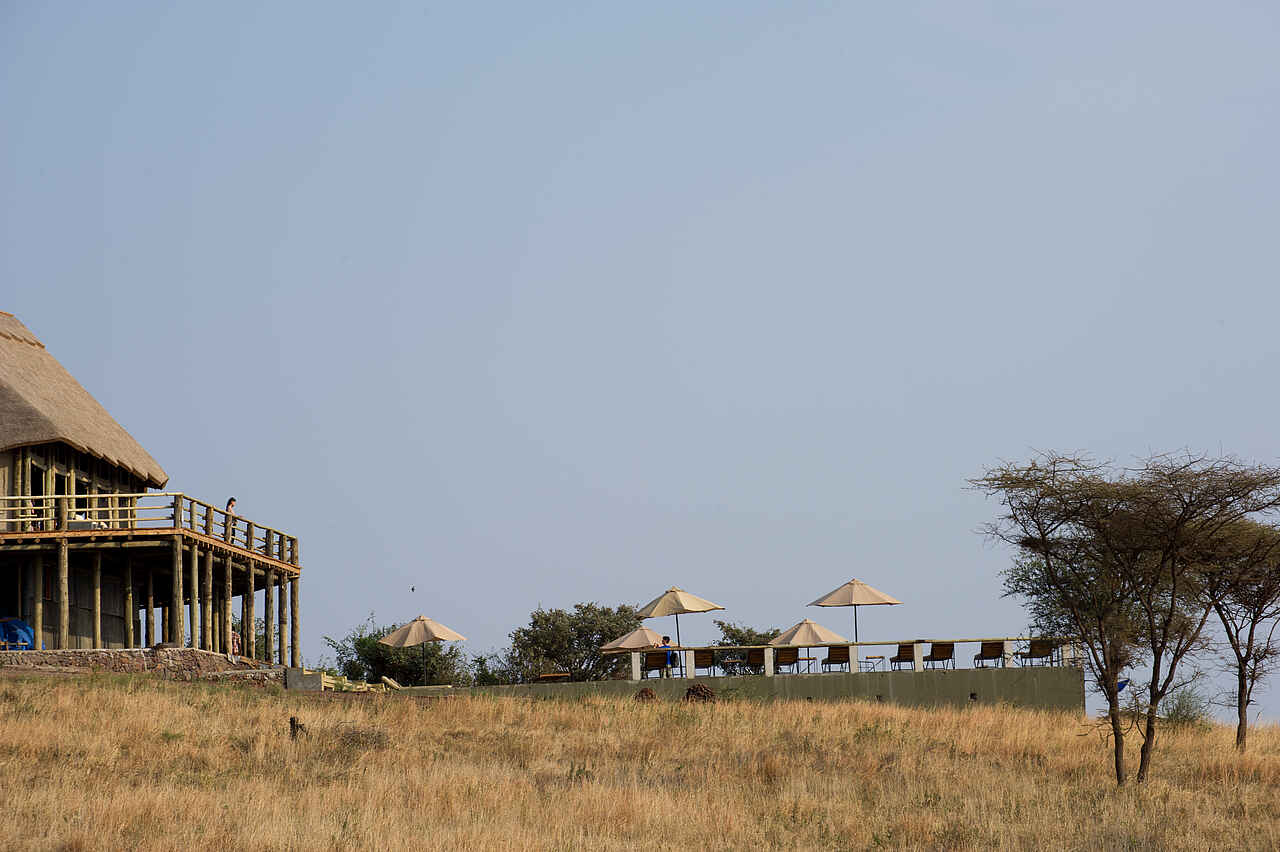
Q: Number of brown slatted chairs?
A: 9